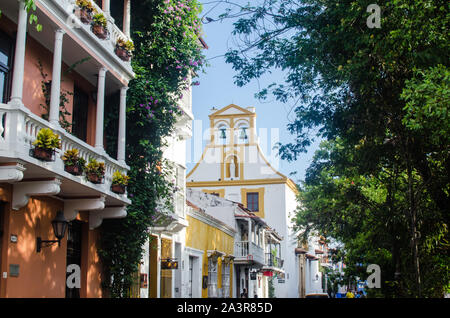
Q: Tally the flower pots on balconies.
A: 7